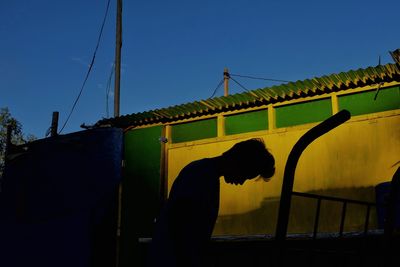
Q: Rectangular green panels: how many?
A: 4